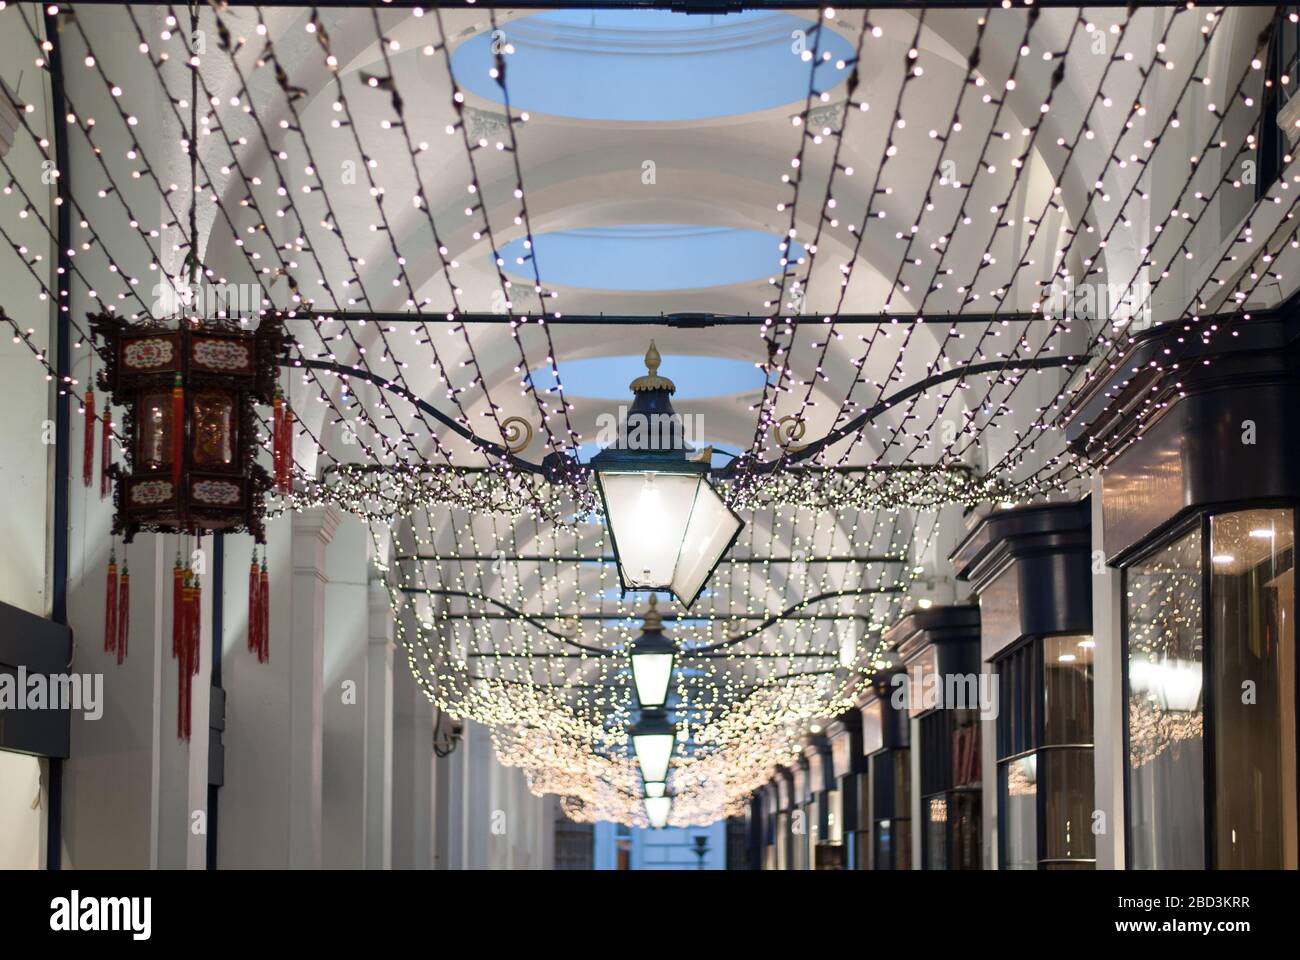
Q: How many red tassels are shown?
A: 12